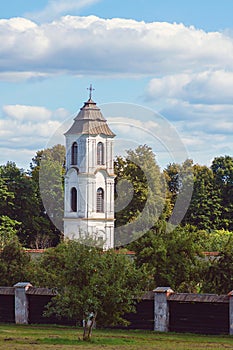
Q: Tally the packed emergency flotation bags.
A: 0